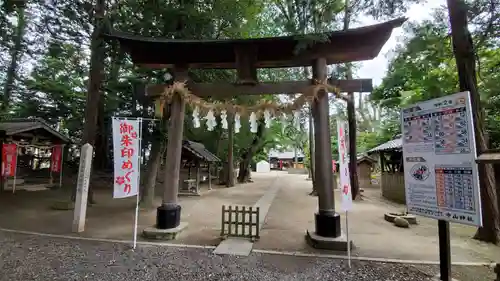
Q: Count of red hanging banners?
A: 2